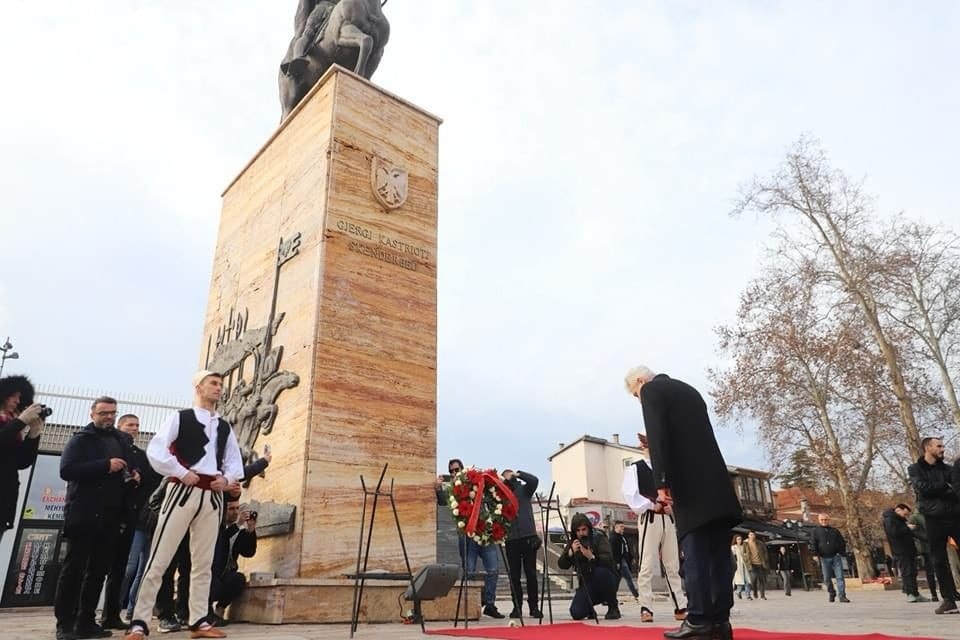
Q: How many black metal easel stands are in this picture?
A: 3